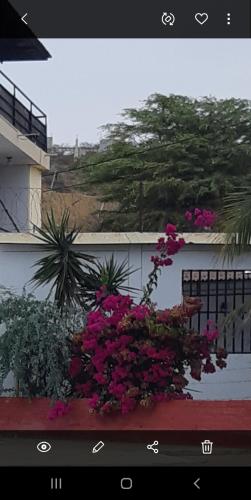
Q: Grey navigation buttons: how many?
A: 3